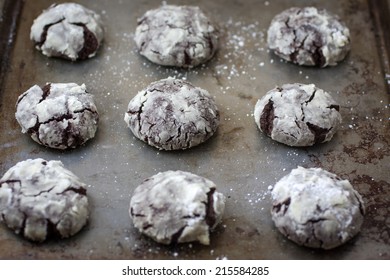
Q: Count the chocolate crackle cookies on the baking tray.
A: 9